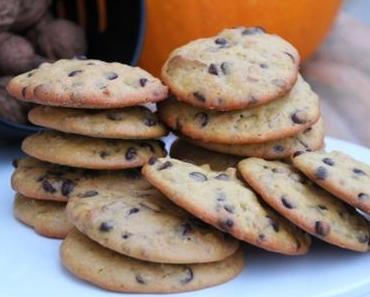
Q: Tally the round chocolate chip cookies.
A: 14